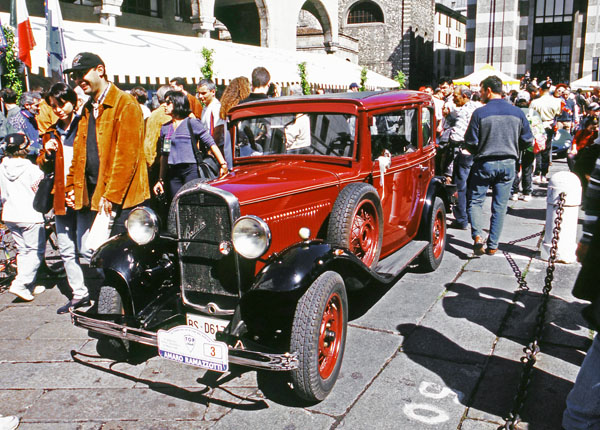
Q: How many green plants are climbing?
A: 5